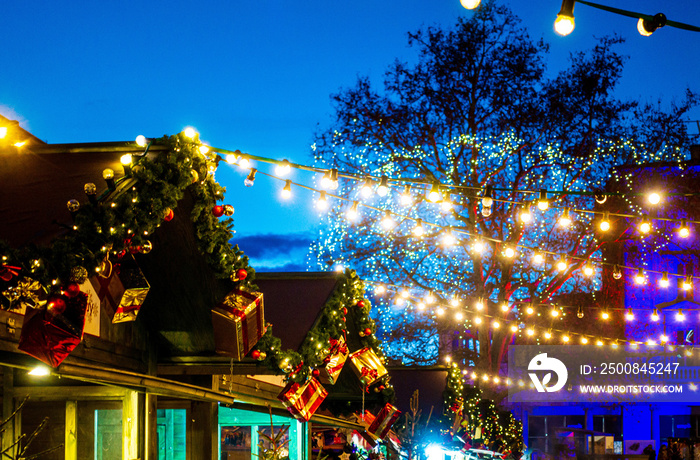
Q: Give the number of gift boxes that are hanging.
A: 7